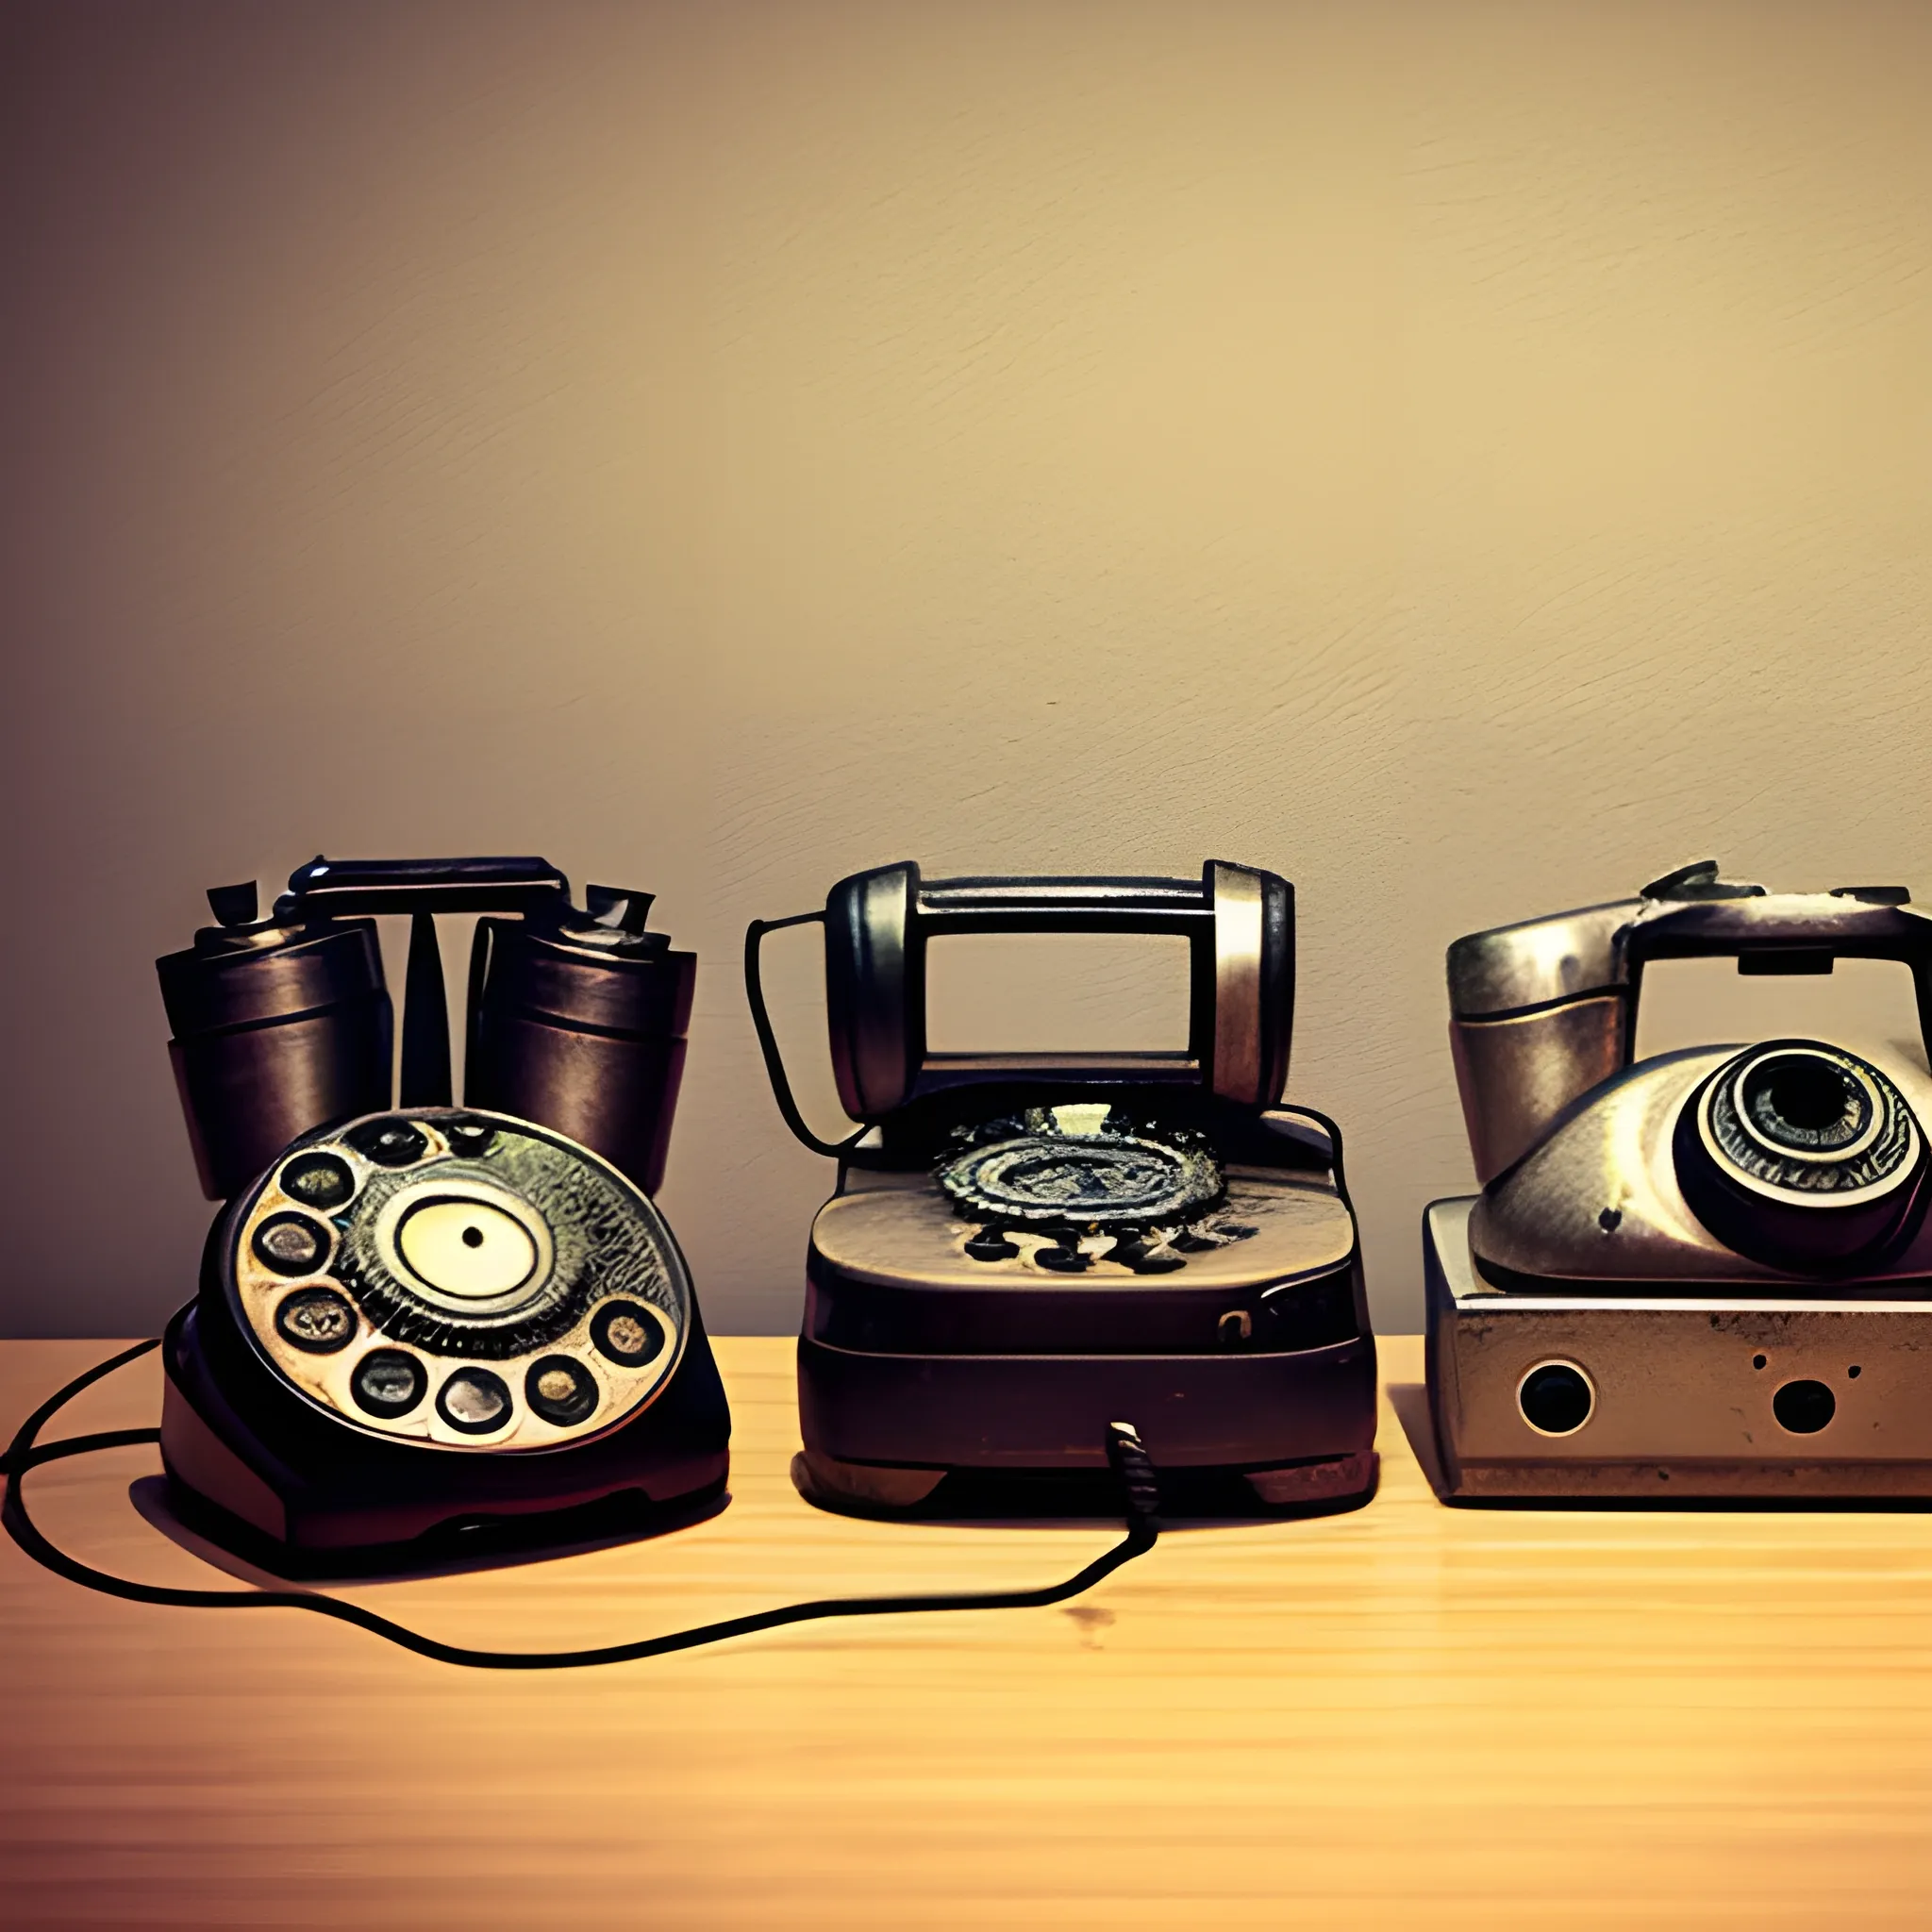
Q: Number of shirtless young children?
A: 0